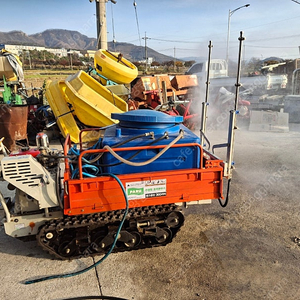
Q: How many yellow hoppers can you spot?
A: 3